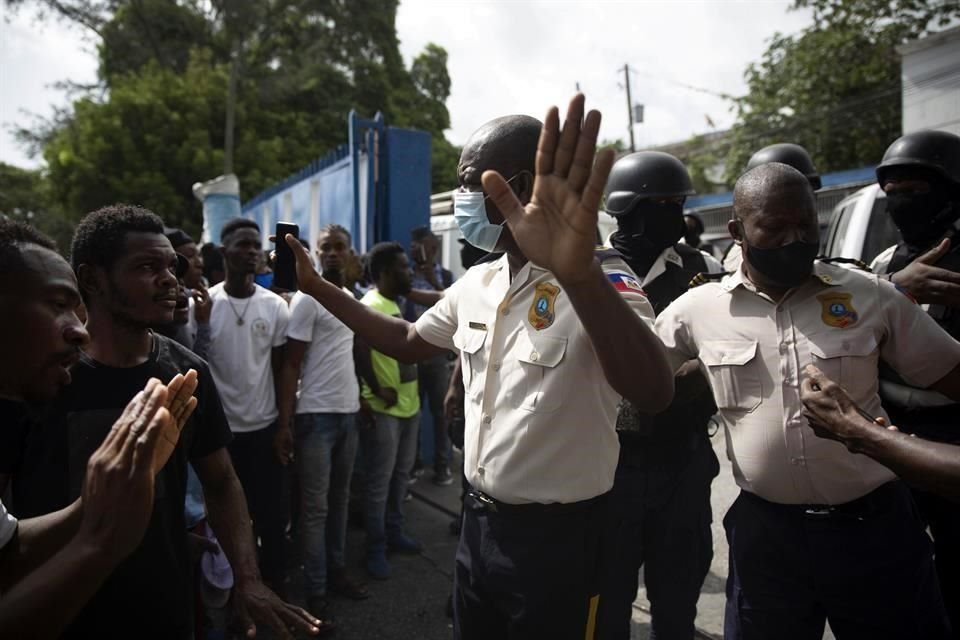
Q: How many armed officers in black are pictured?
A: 3